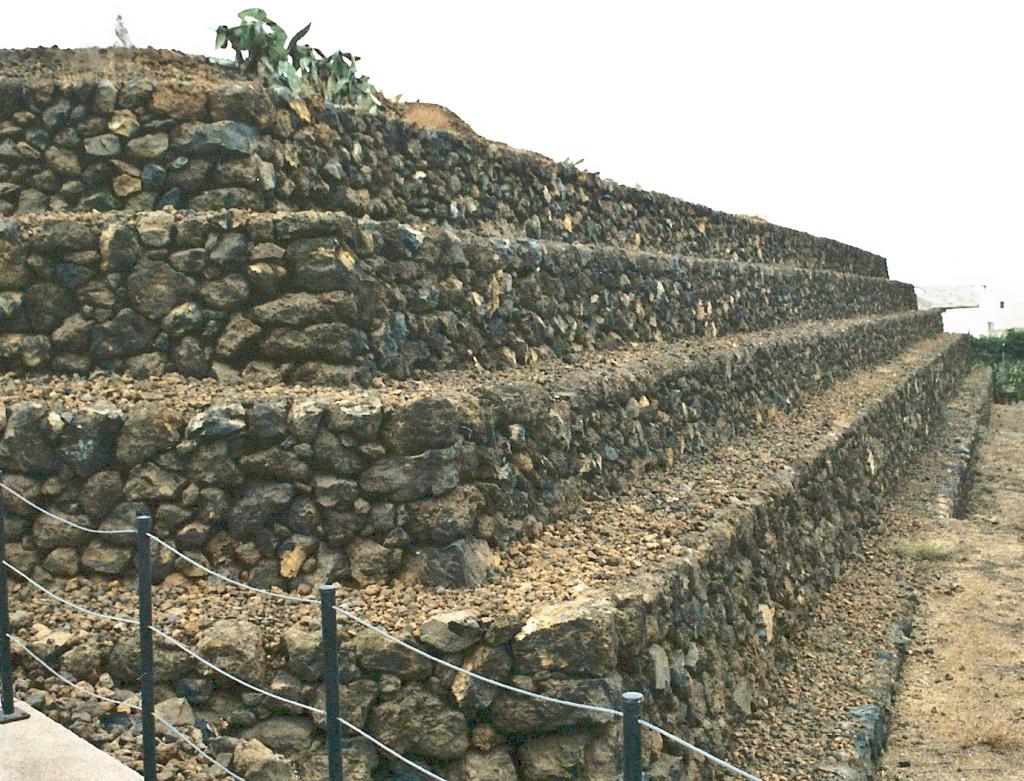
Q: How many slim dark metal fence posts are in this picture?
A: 4